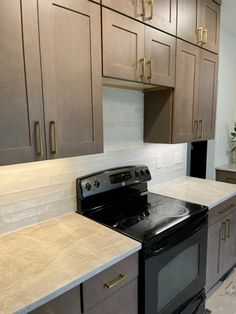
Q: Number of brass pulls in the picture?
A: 14